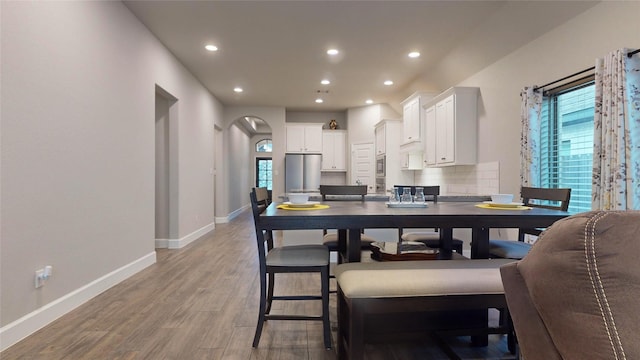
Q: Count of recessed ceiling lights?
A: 8